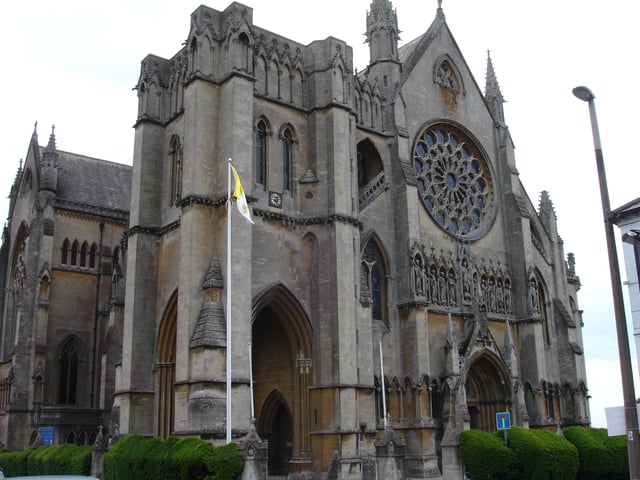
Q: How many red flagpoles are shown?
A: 0